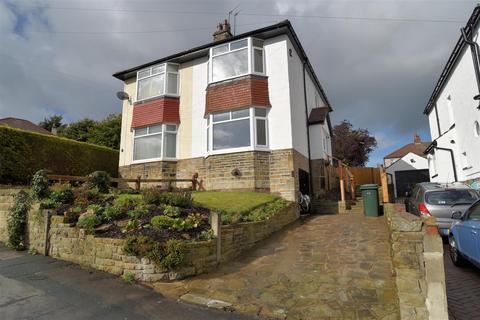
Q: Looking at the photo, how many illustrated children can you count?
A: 0